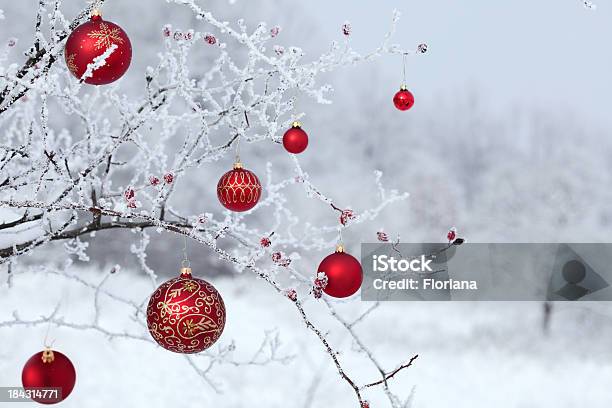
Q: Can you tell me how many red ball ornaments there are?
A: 7